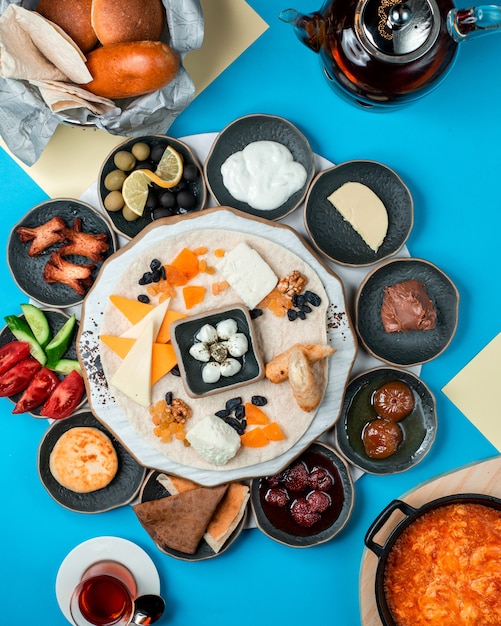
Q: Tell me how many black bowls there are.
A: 11